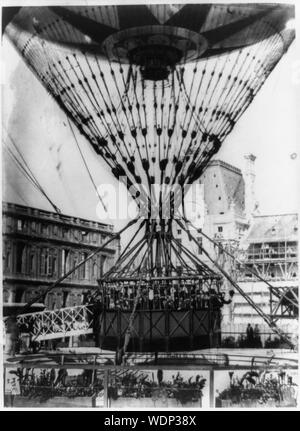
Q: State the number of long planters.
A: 3